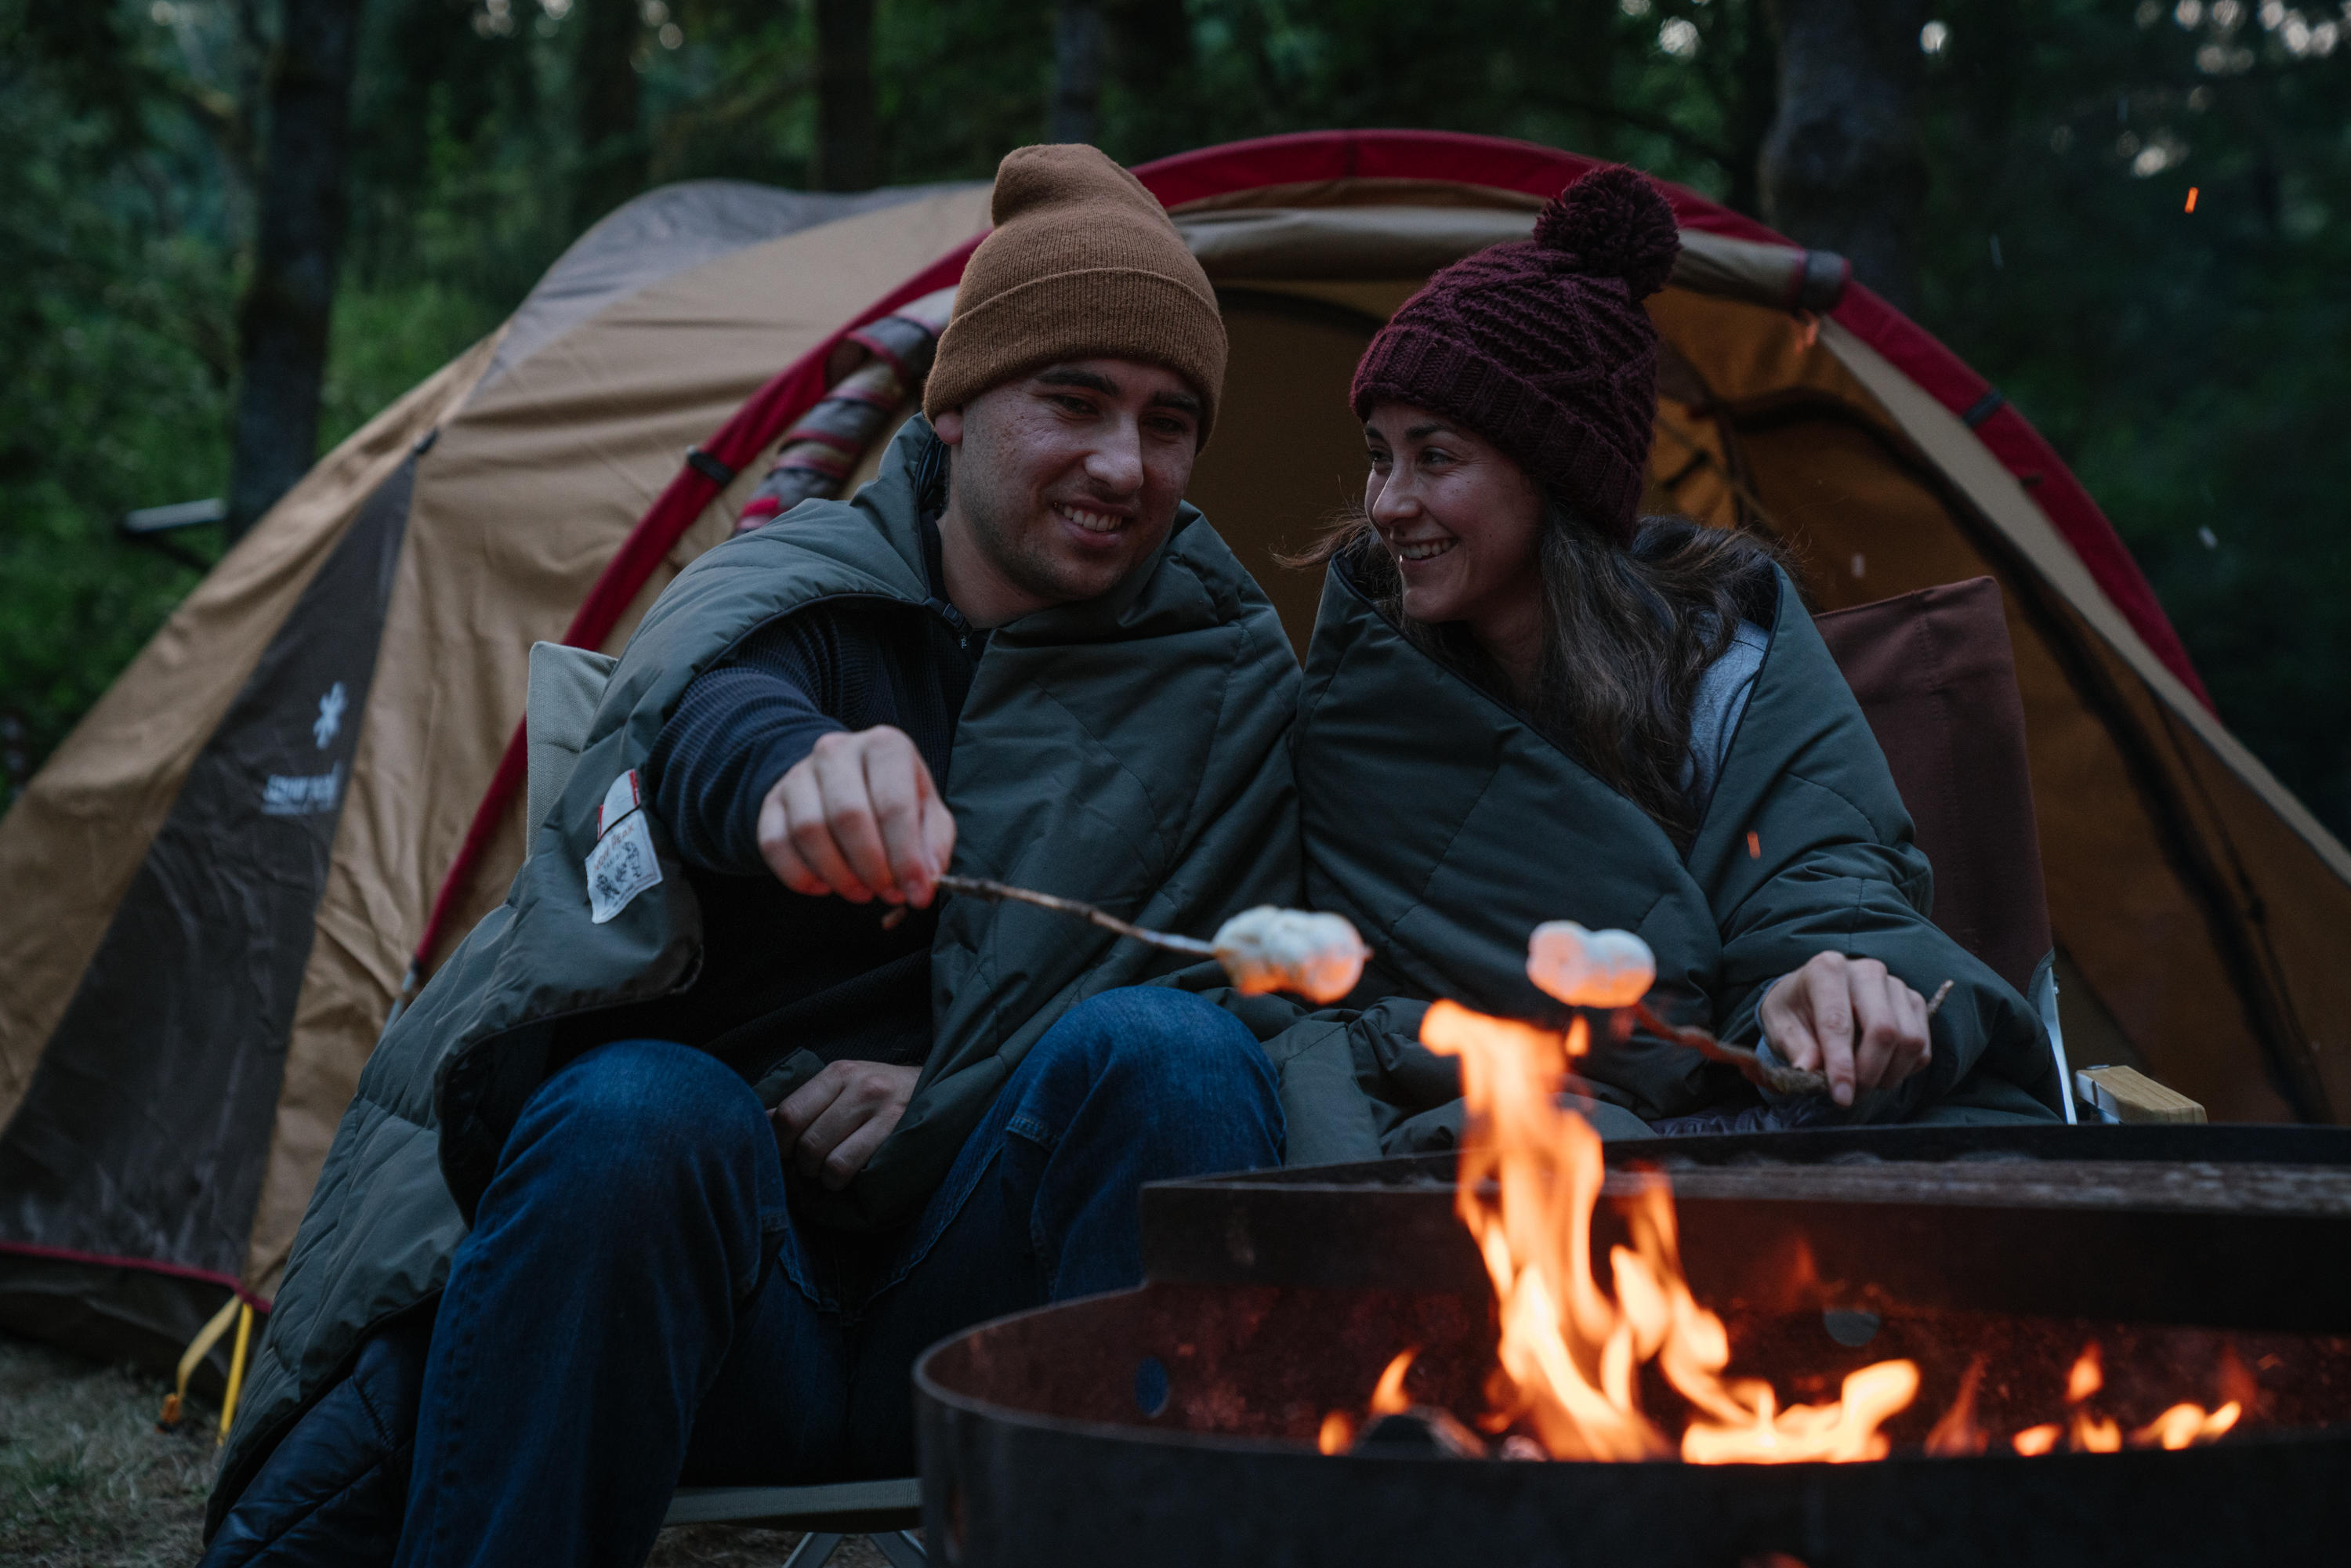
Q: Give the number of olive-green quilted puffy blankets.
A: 2